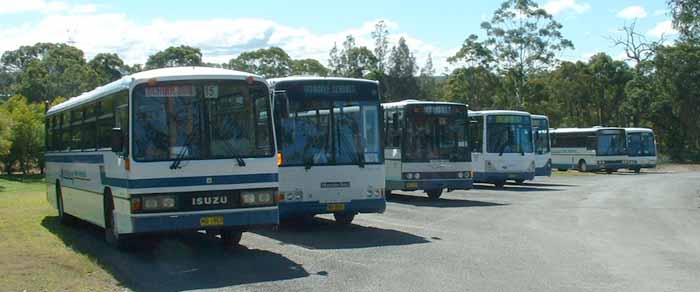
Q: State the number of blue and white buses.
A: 7